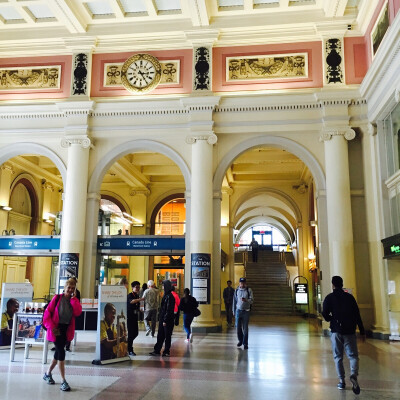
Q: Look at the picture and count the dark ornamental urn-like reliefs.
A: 3